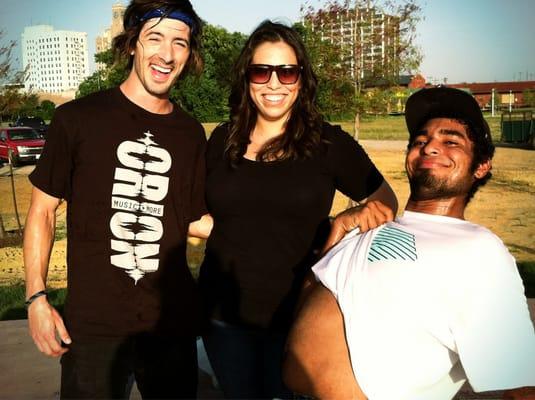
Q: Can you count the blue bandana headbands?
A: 1